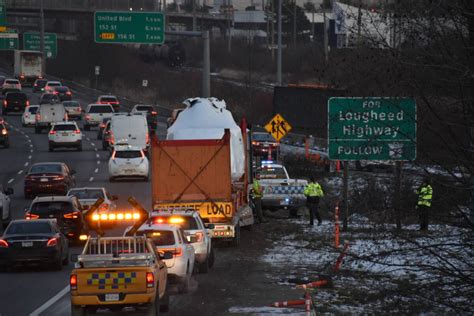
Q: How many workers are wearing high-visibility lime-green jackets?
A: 3